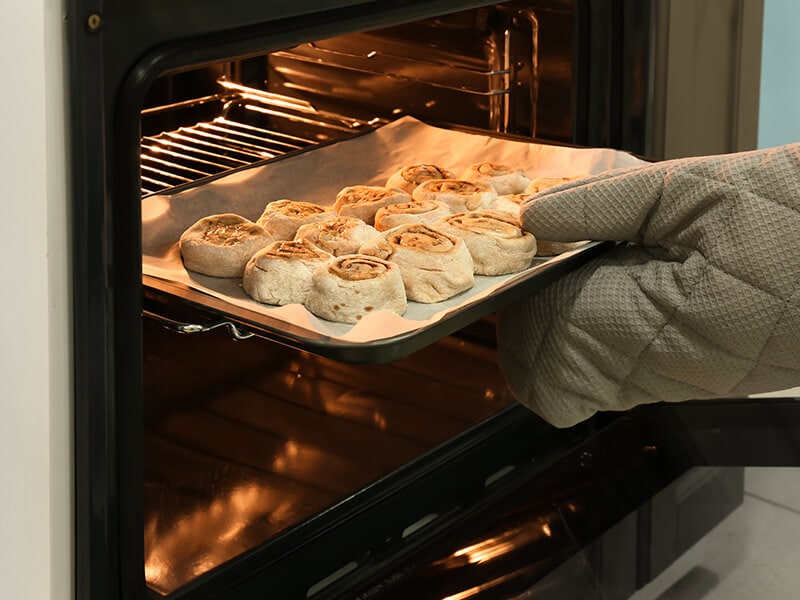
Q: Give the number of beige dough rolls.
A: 14